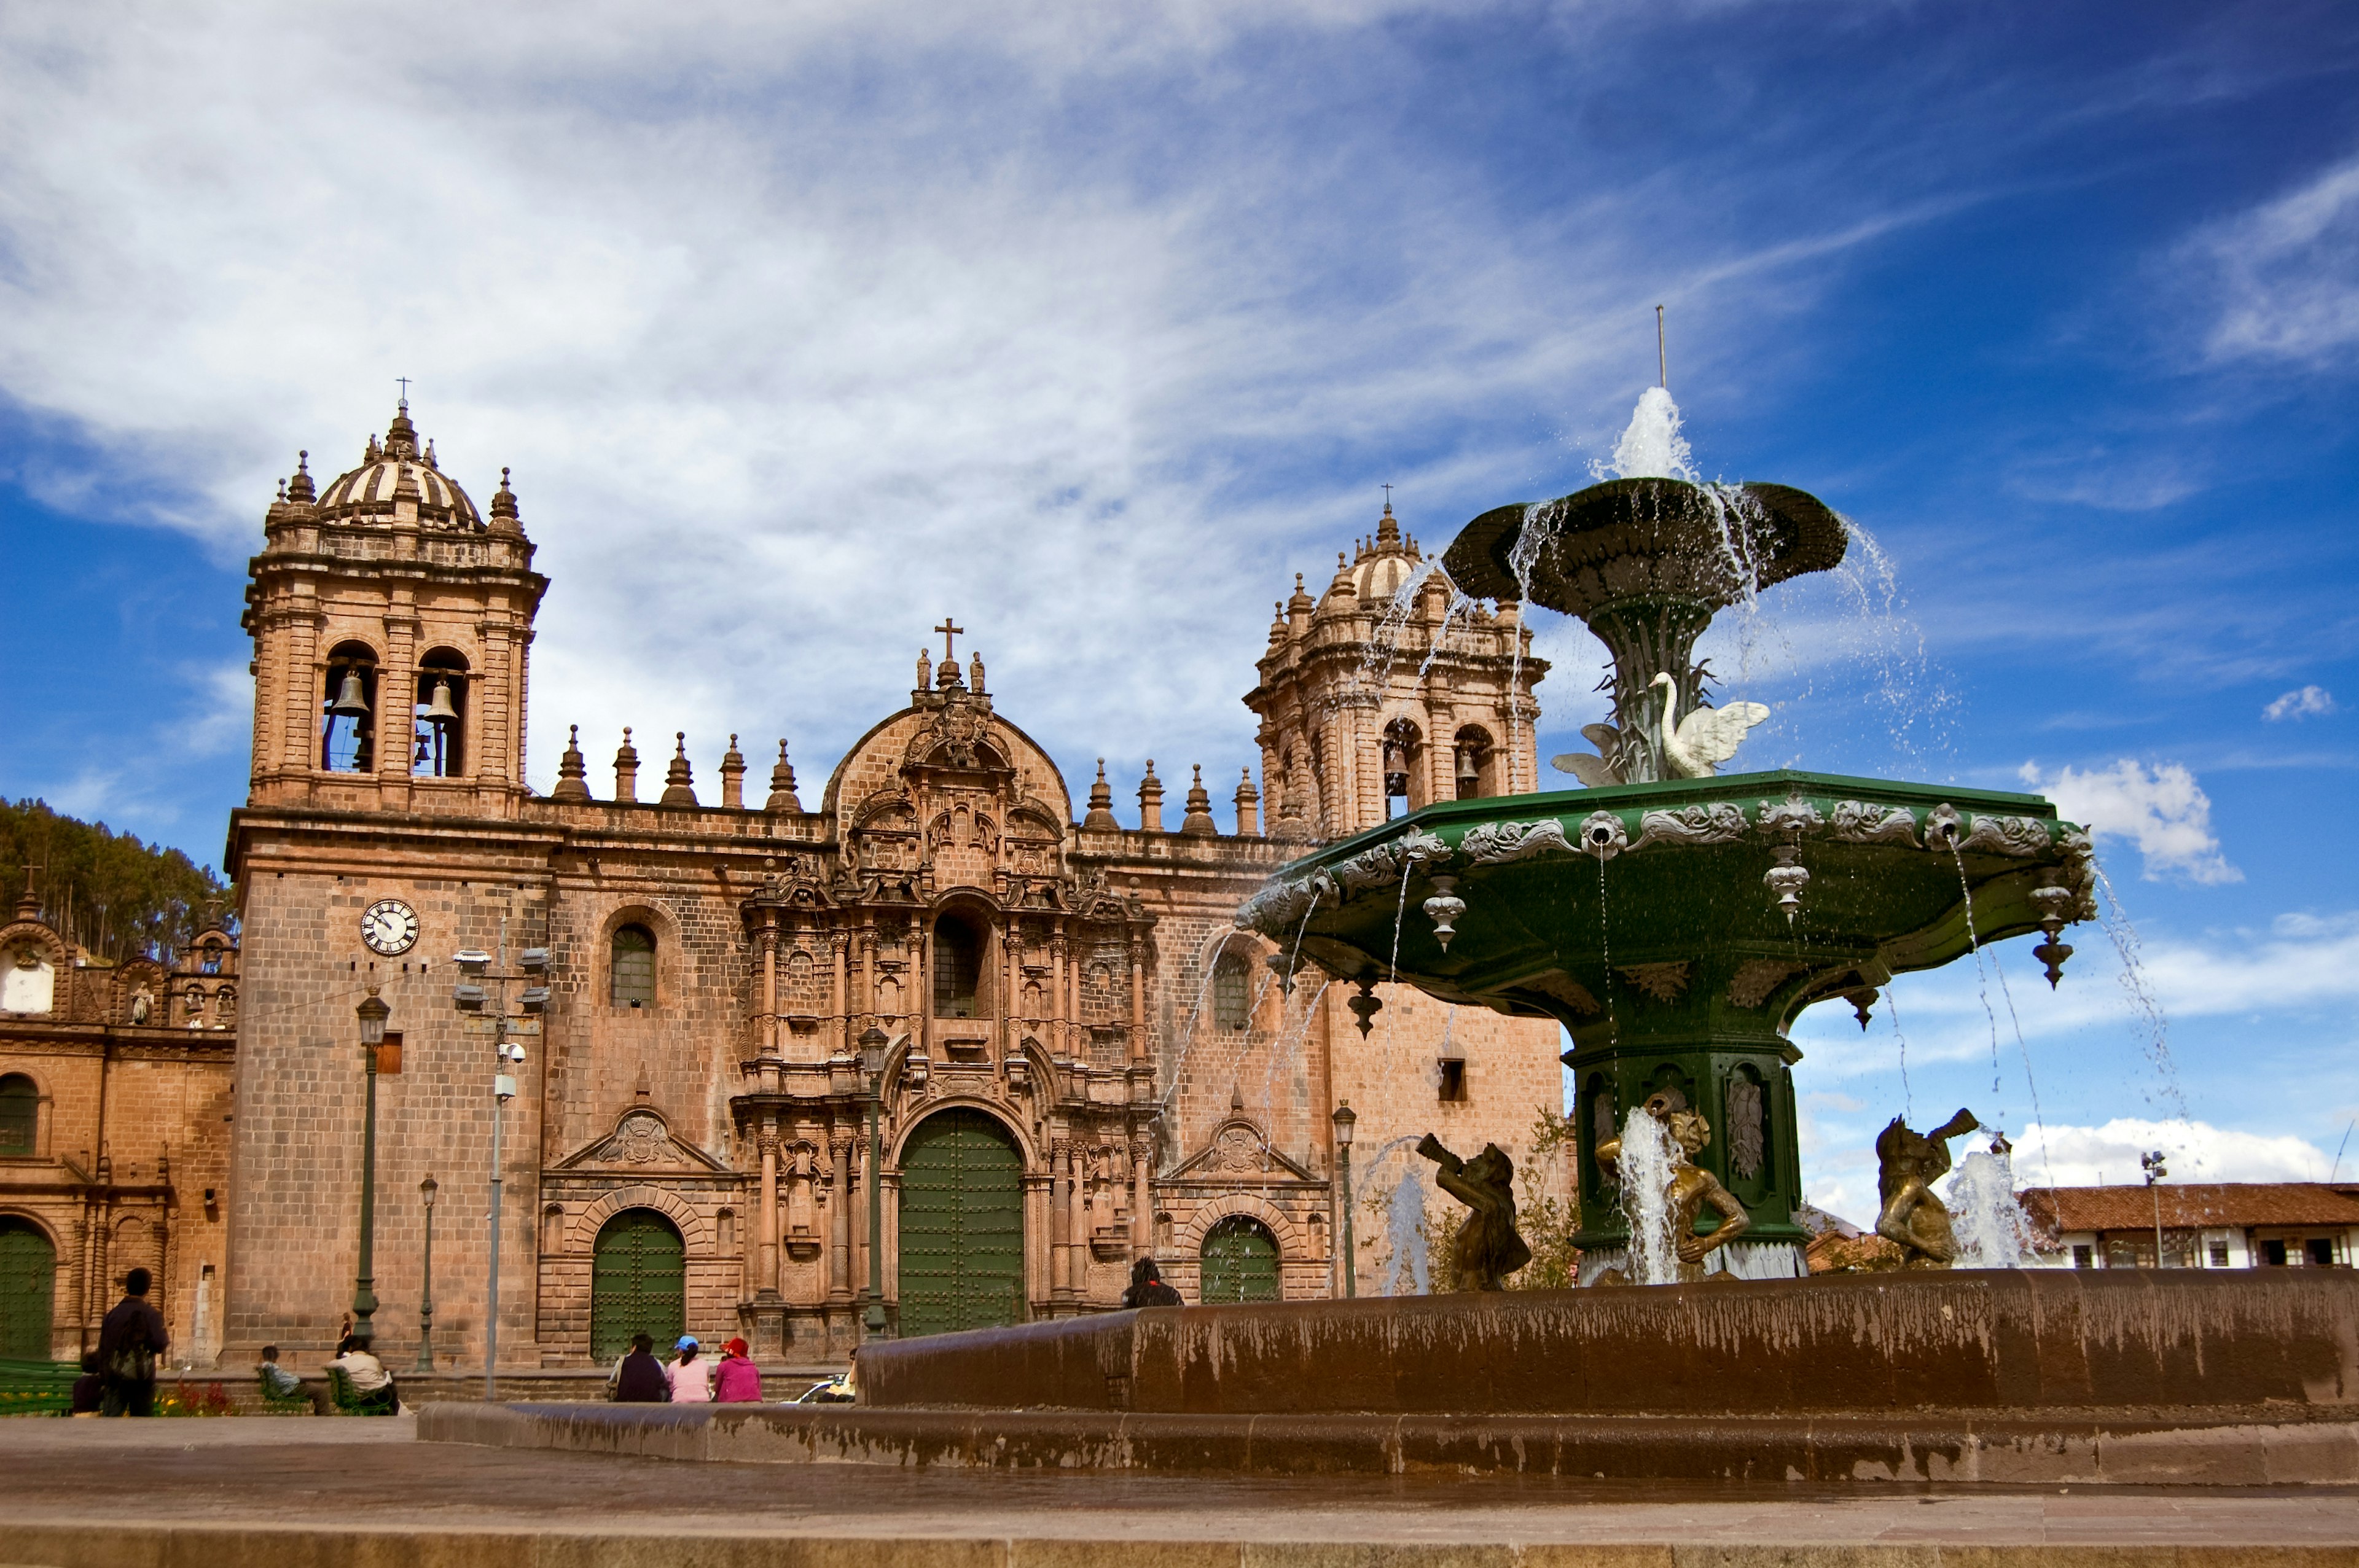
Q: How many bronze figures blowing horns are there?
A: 3